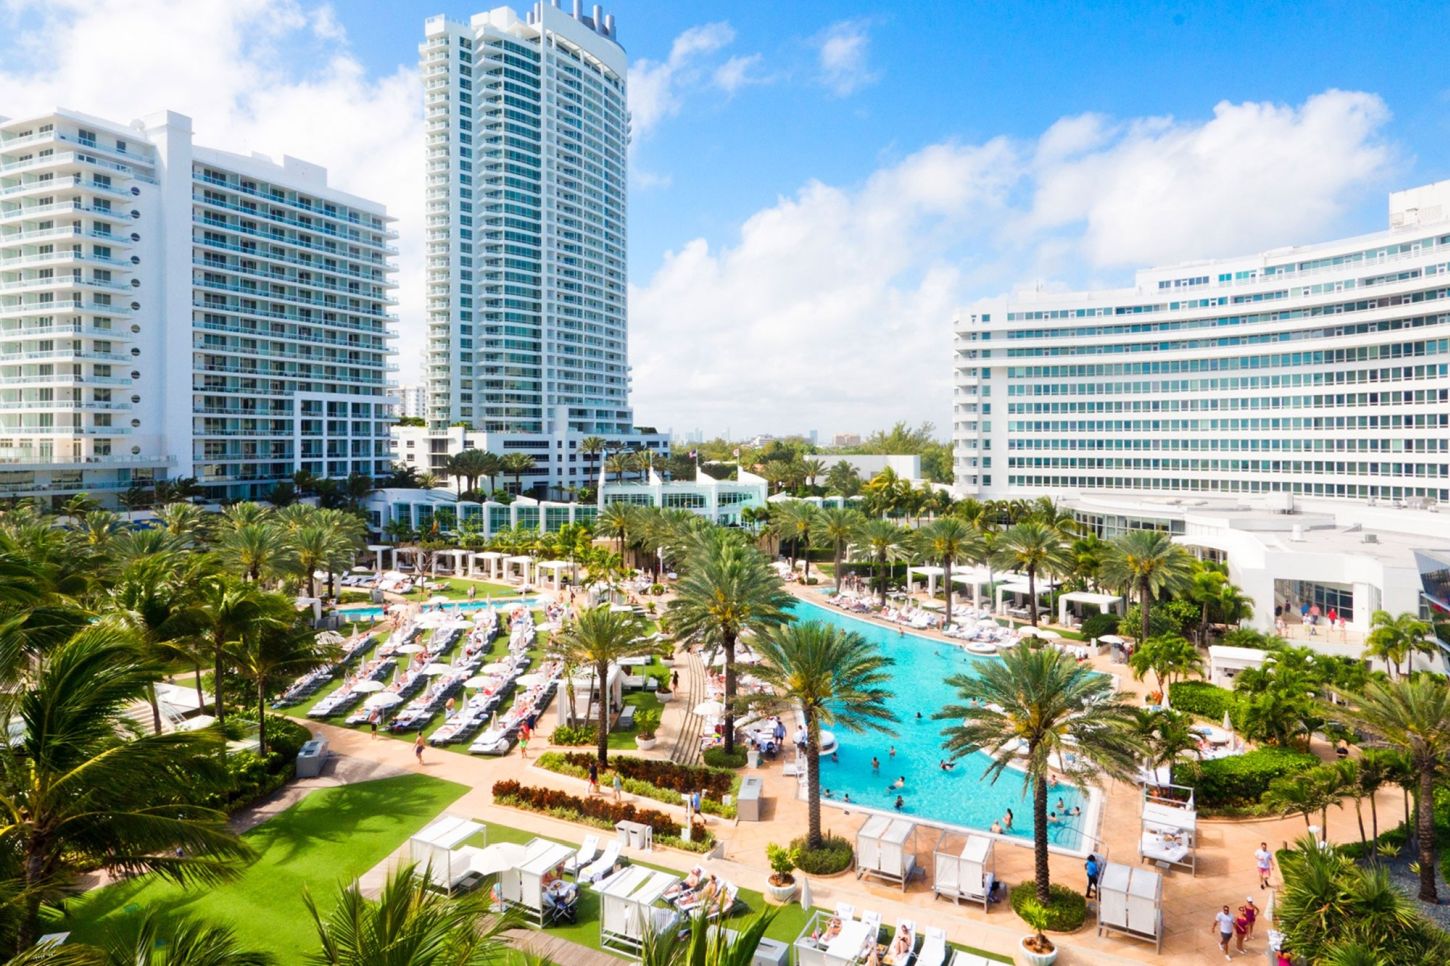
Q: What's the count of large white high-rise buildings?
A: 3